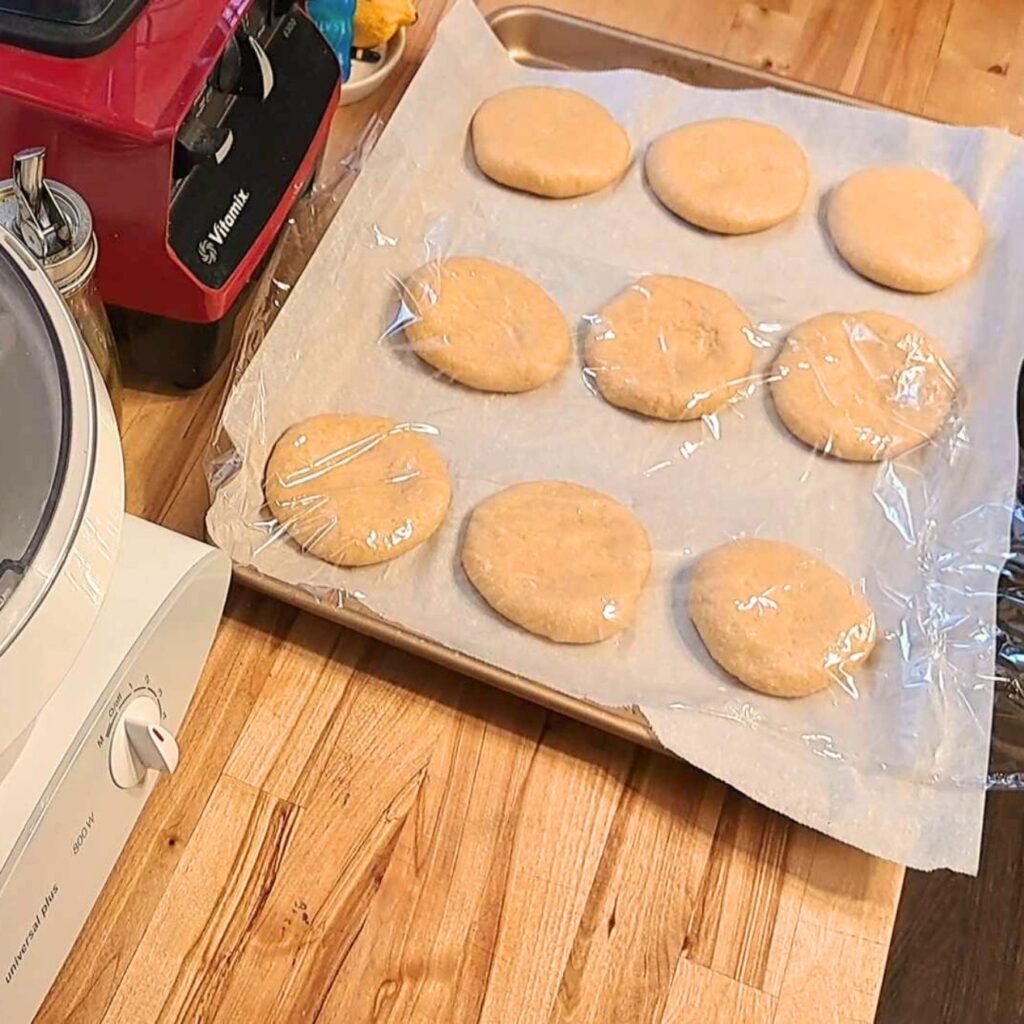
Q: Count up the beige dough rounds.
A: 9